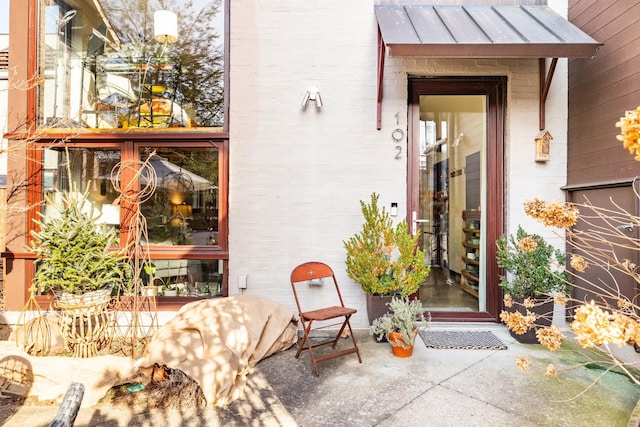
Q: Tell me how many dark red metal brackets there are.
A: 2